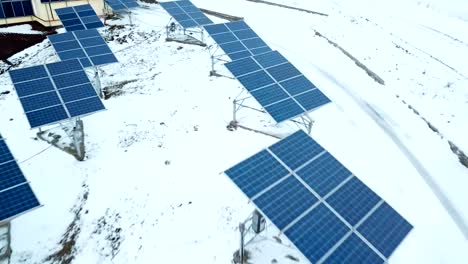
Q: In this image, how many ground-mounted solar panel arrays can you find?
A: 9